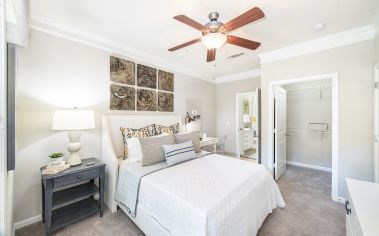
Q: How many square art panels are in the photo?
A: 6